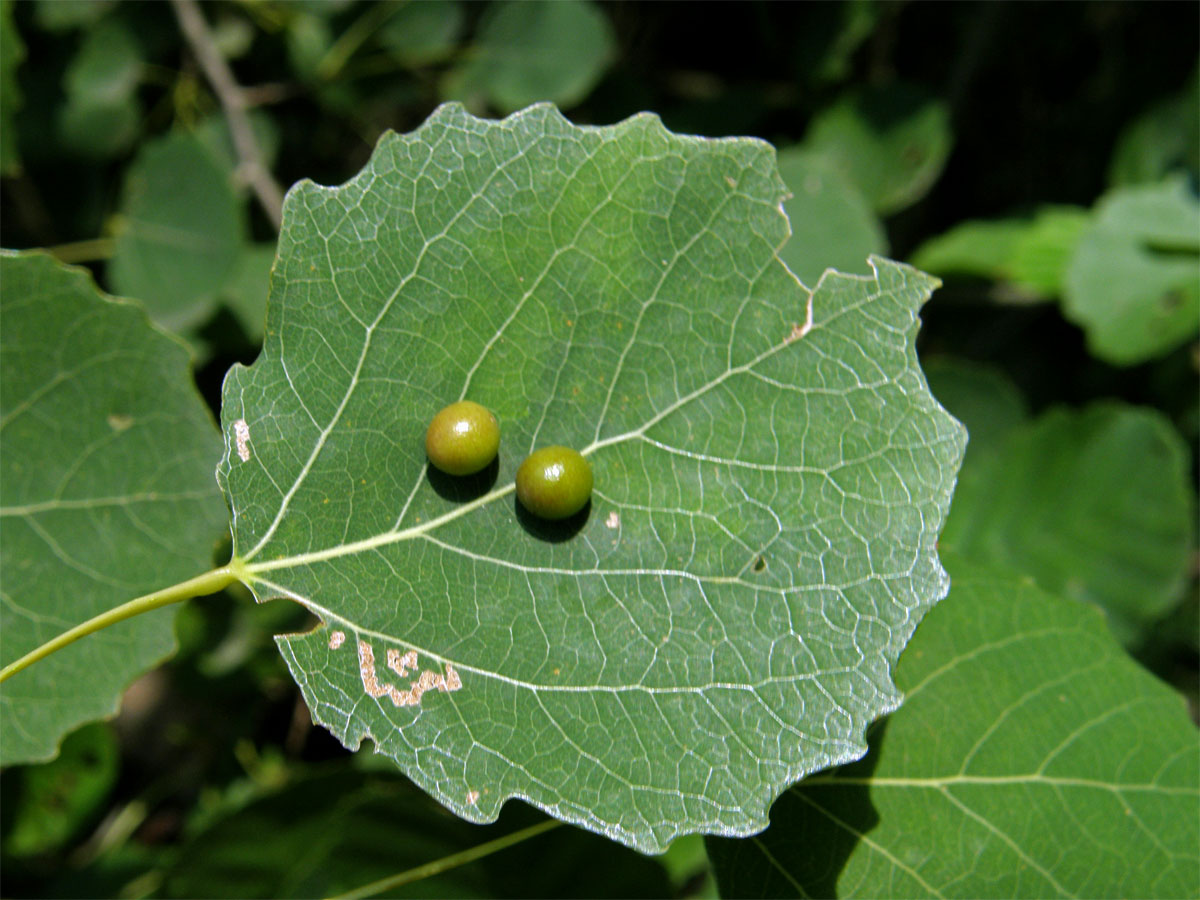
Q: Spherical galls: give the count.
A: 2